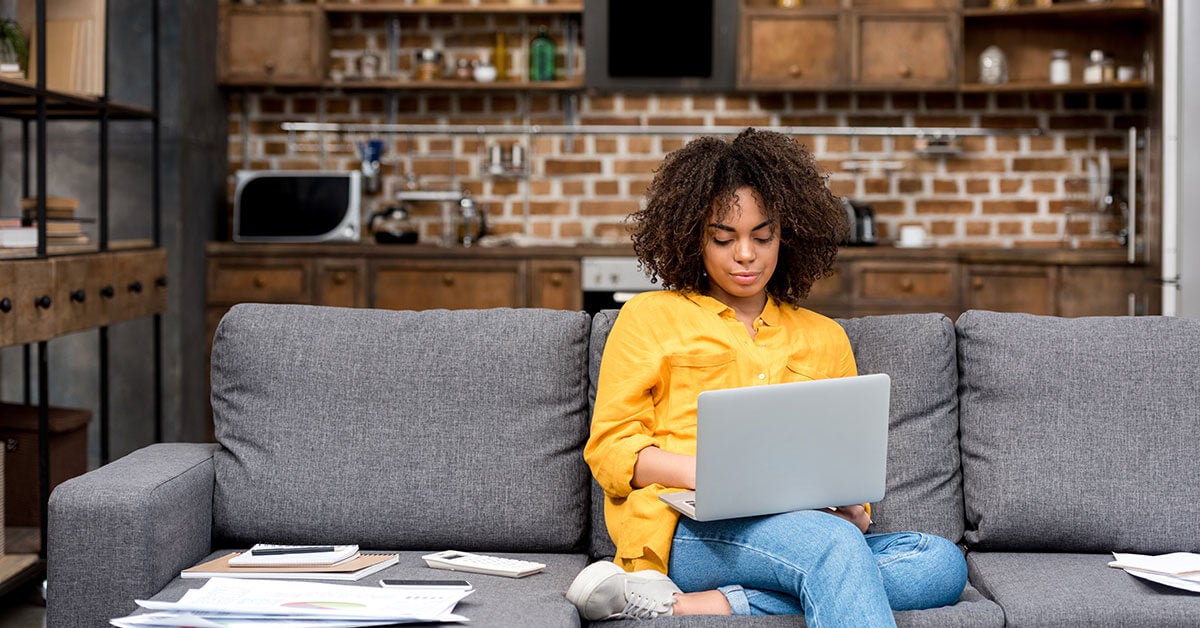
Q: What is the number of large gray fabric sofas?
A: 1